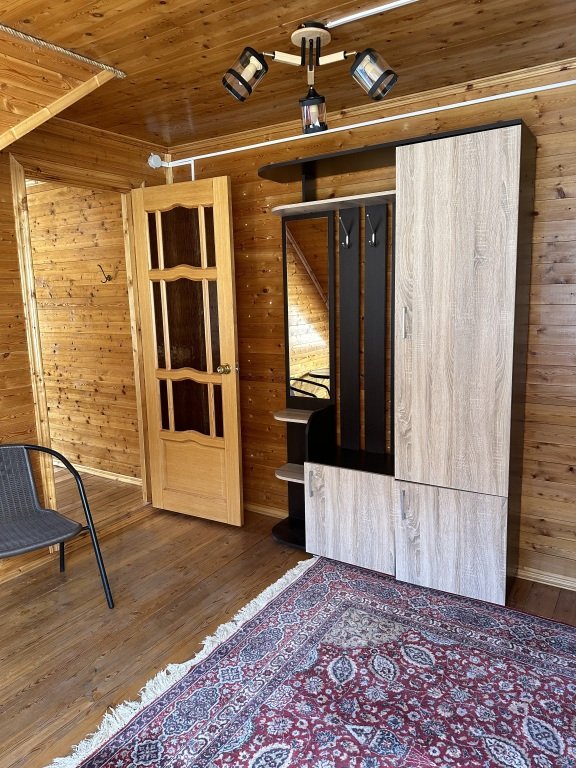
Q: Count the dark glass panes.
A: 9